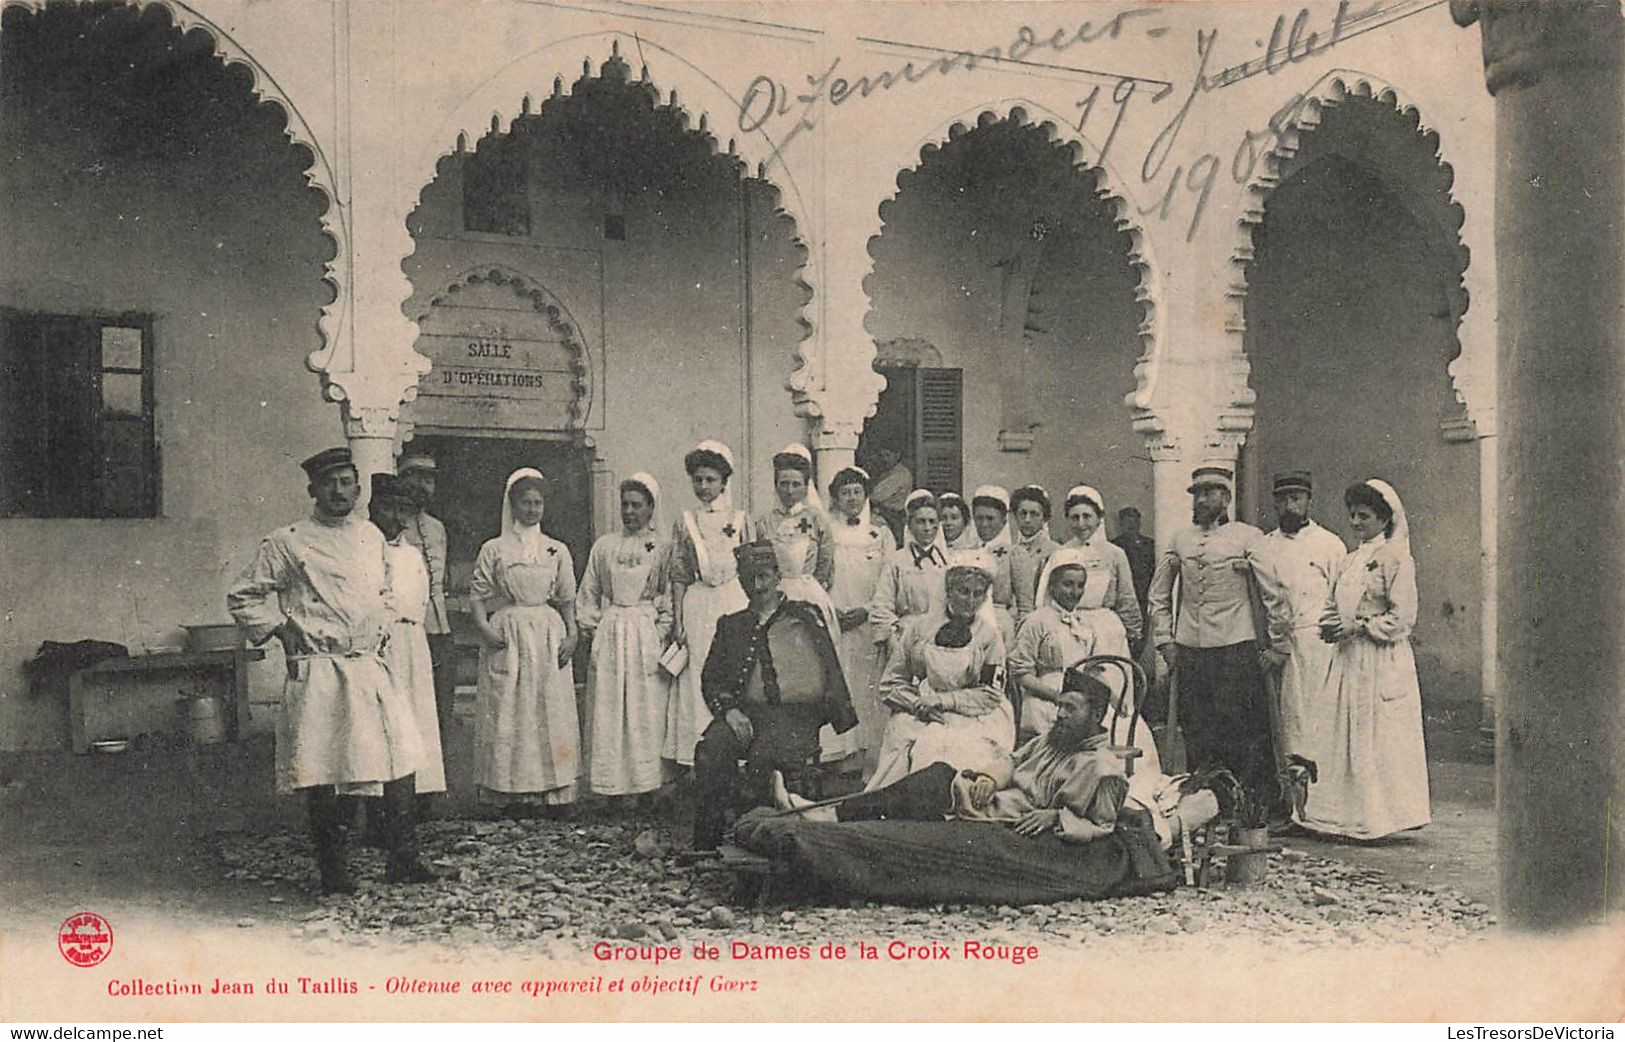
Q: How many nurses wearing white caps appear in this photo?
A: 13